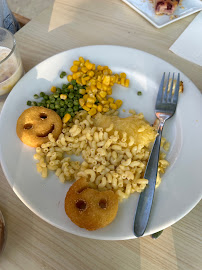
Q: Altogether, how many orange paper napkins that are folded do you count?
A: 0